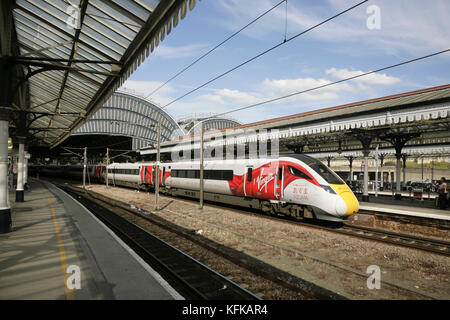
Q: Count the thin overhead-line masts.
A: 4